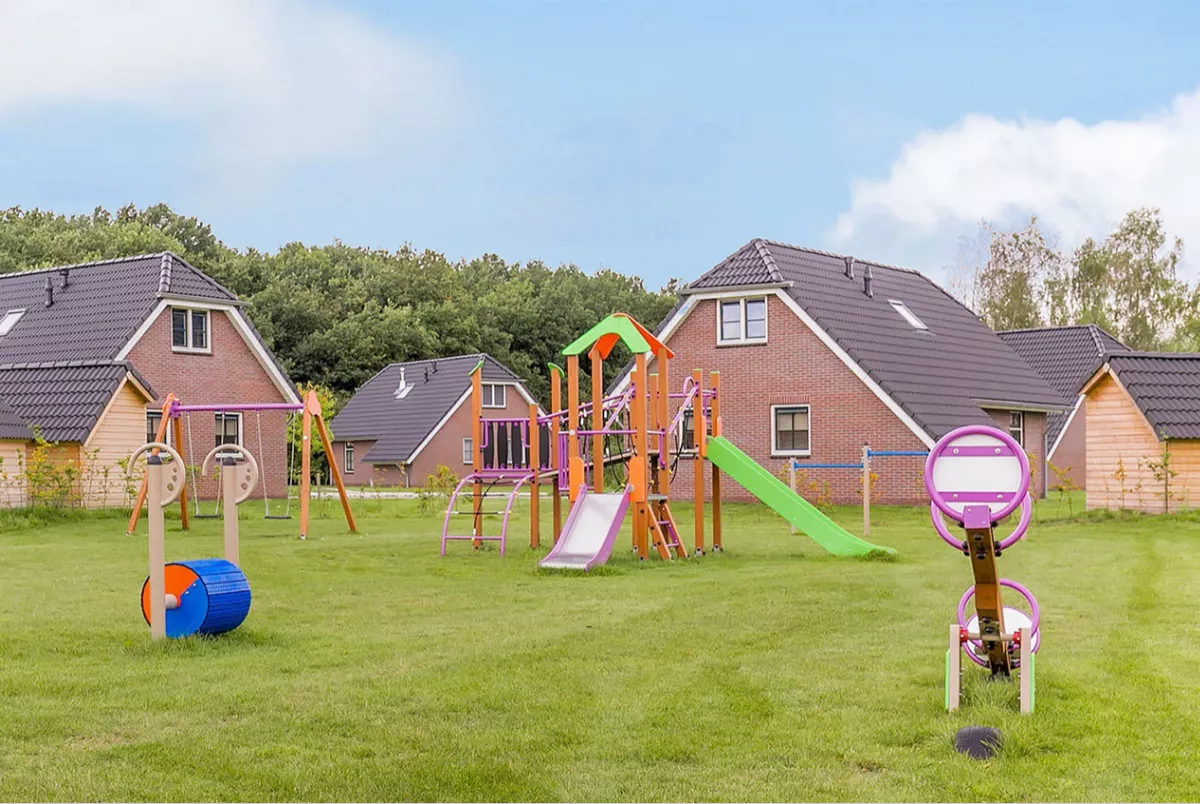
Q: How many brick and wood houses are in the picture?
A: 6